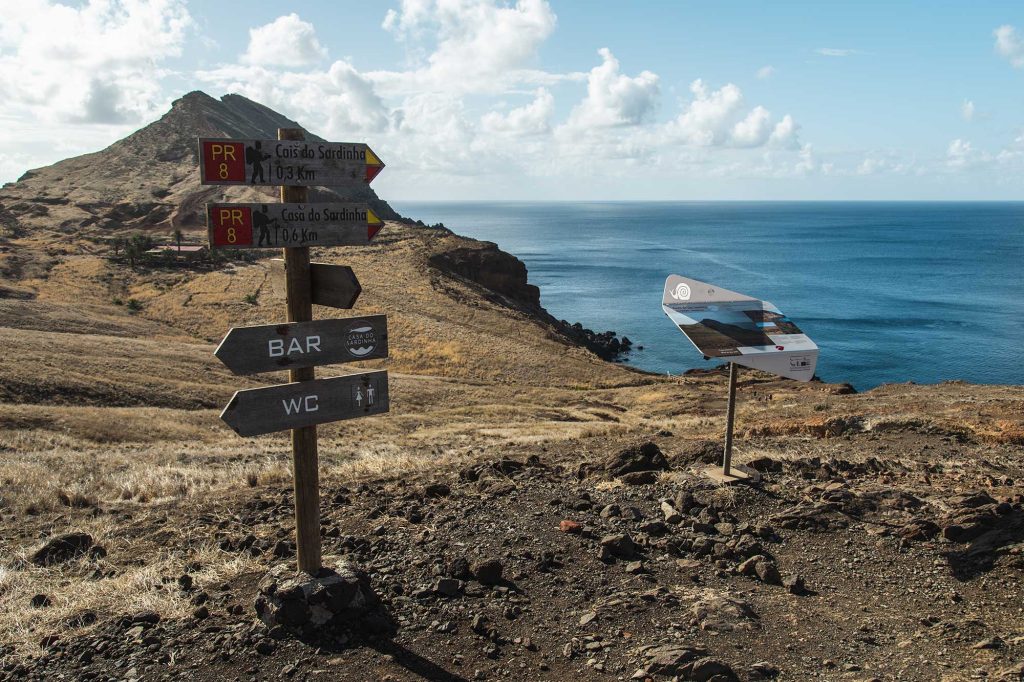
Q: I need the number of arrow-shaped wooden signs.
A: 5